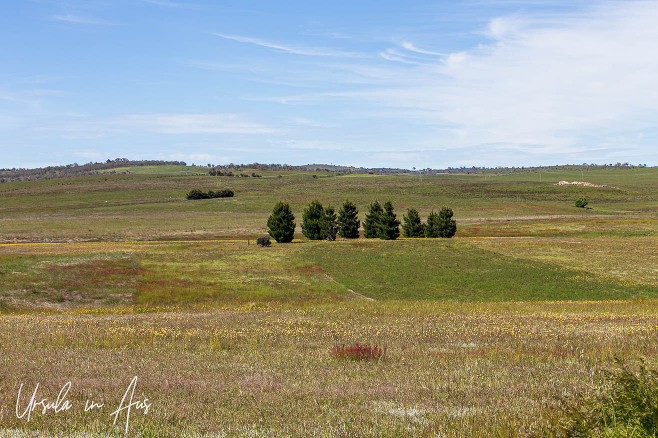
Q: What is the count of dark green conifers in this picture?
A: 9